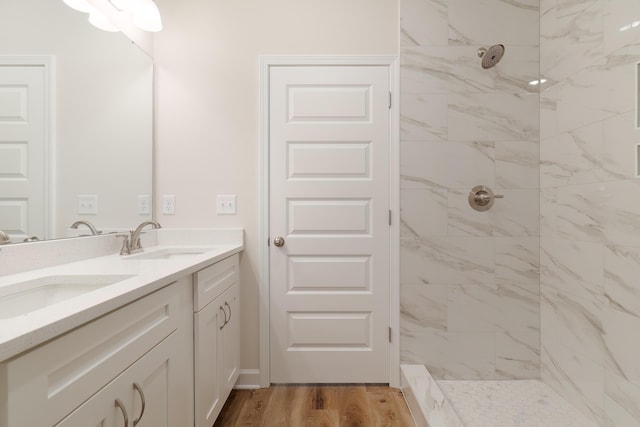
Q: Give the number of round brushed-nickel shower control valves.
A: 1